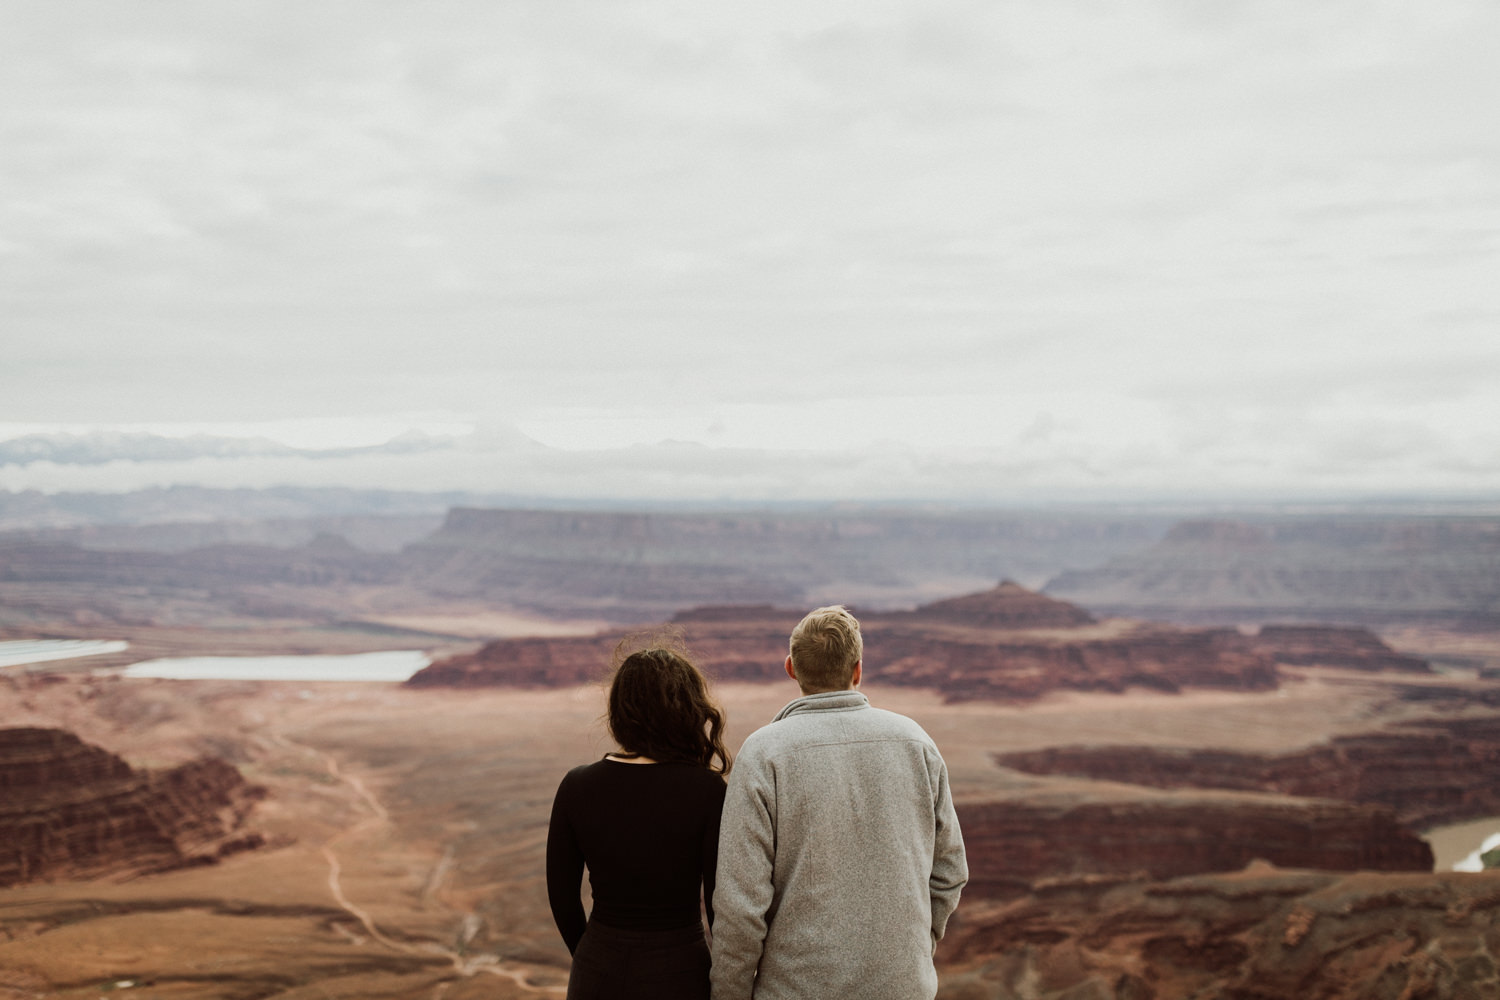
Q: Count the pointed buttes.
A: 1